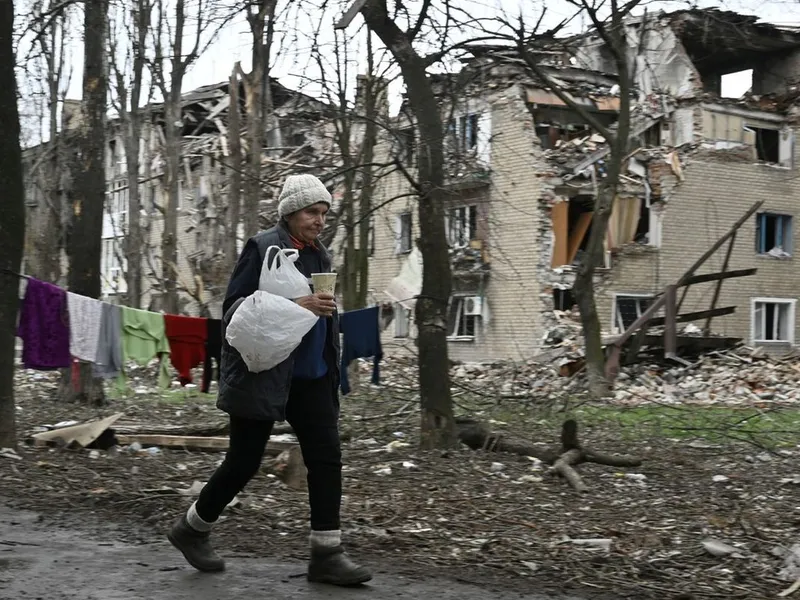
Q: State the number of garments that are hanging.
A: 7